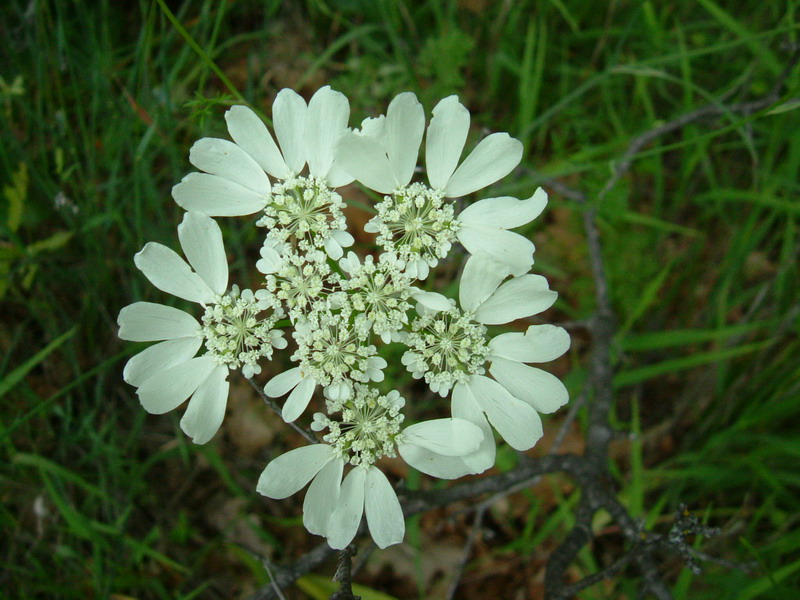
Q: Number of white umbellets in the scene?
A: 8